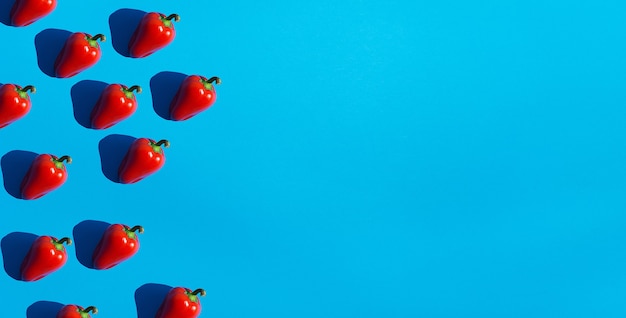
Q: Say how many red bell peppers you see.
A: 12